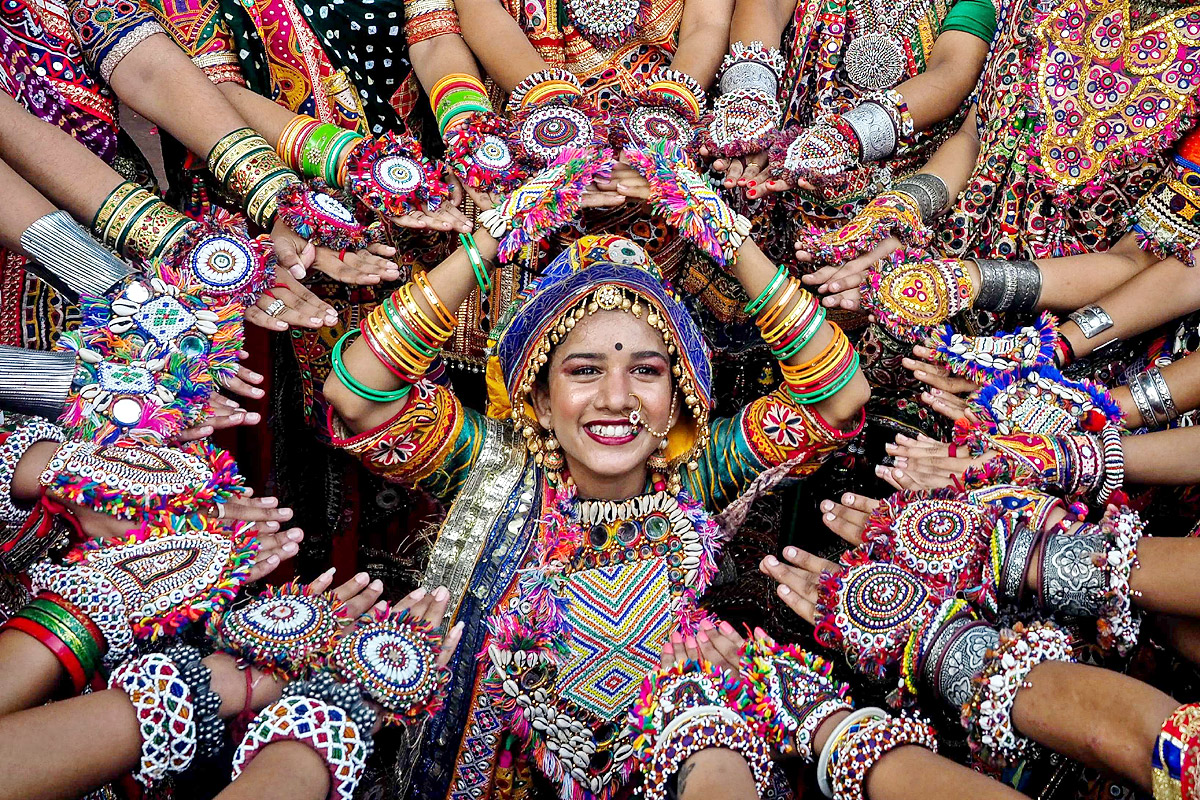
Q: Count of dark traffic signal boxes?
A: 0